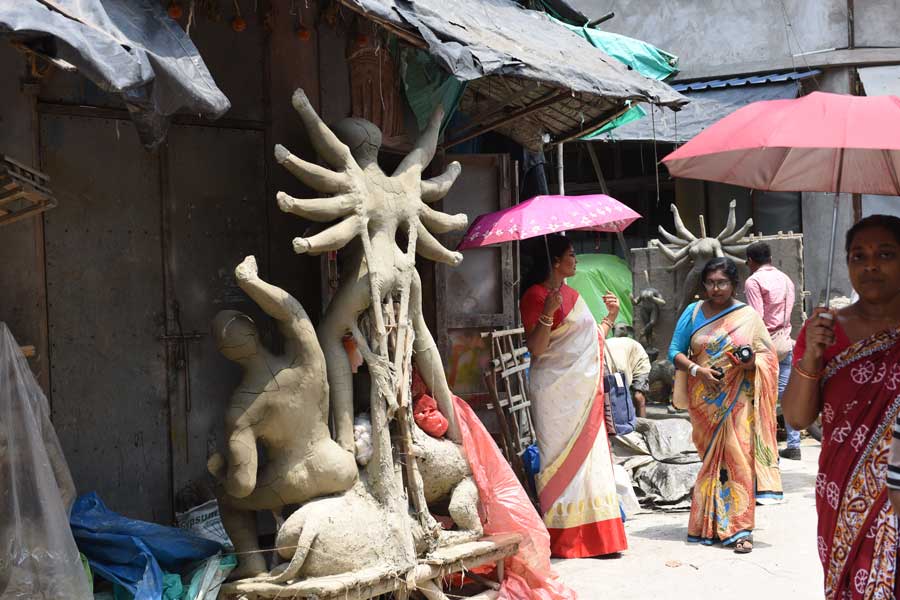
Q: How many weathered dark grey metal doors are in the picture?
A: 2